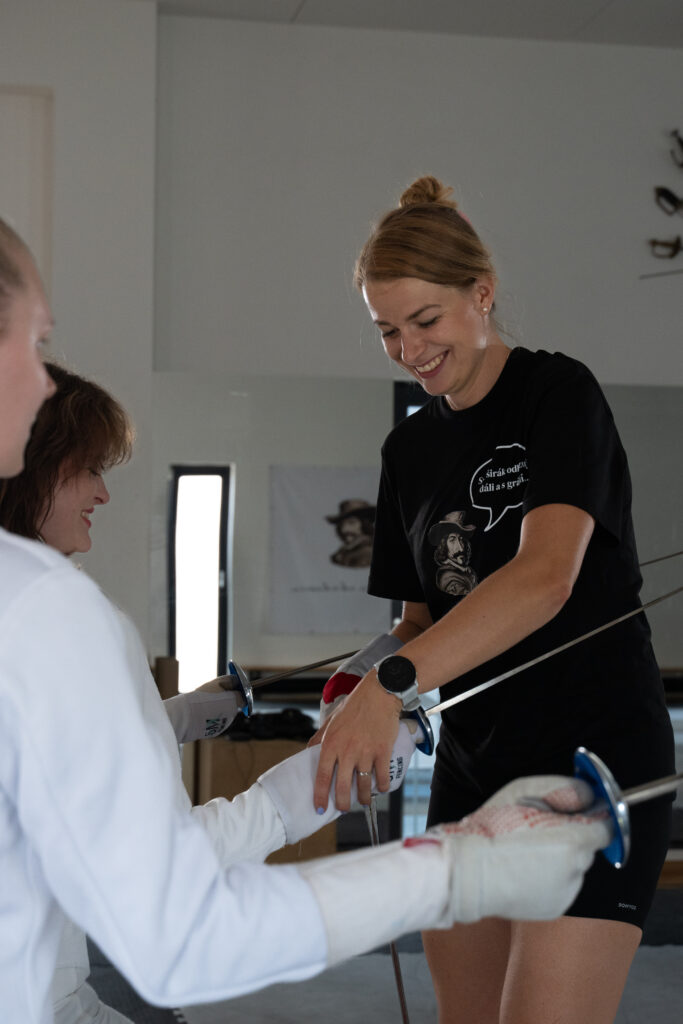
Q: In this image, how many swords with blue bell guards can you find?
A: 3